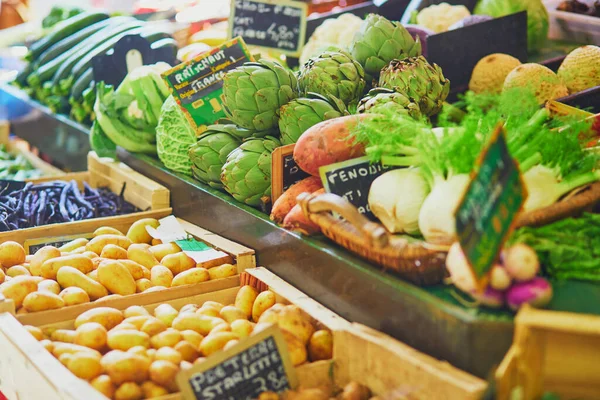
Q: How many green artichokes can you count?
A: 8